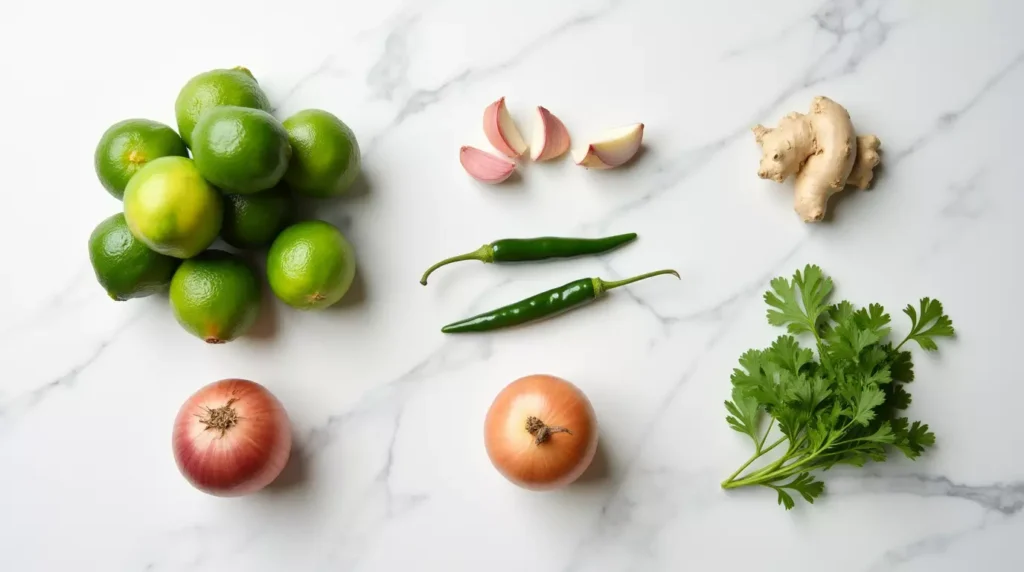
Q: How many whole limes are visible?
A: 9